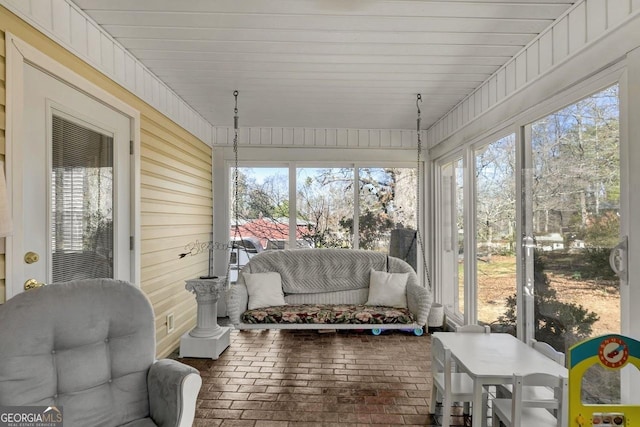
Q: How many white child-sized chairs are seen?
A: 4